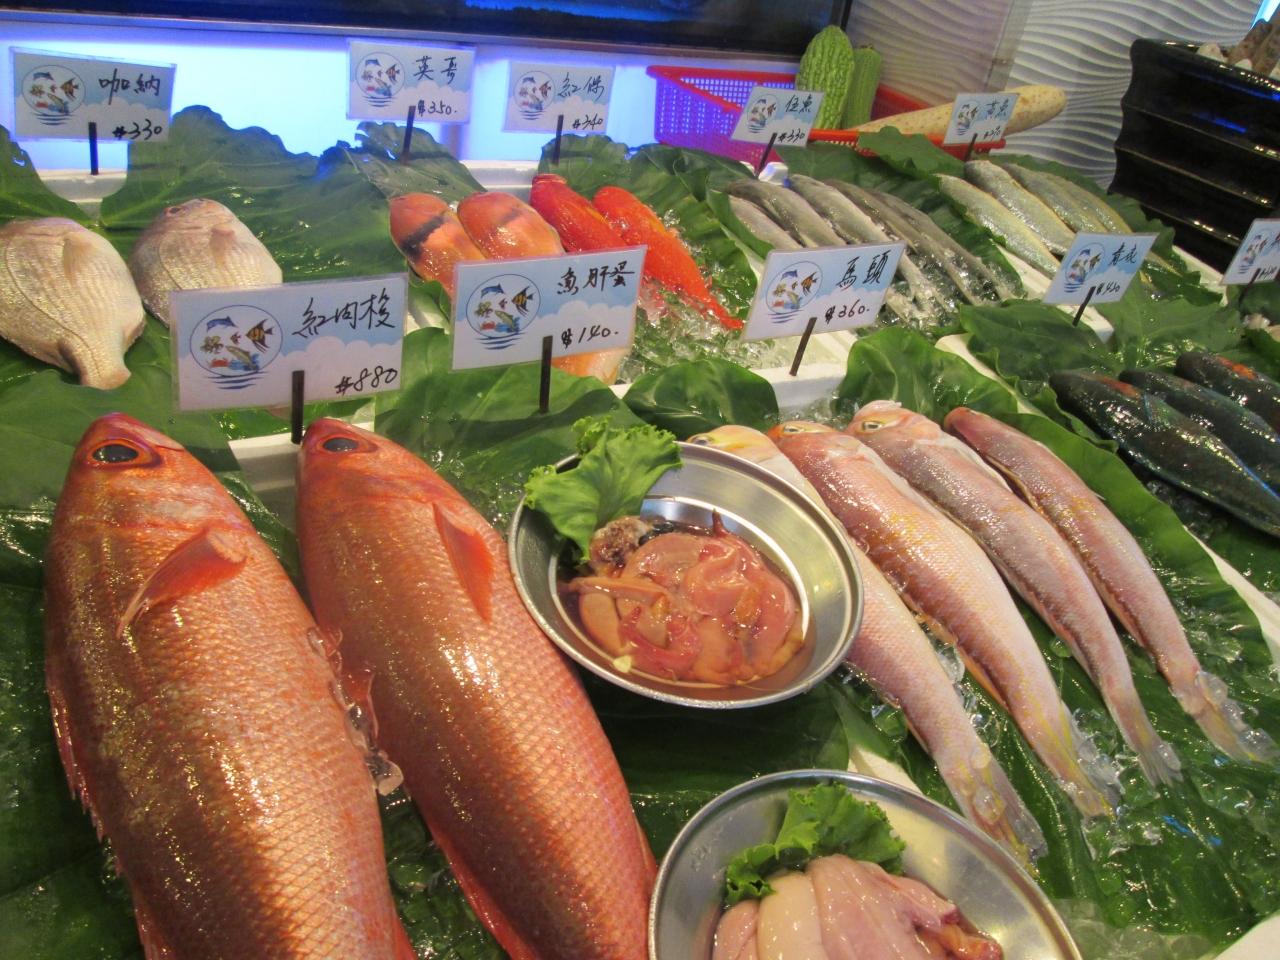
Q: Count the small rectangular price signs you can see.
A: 10